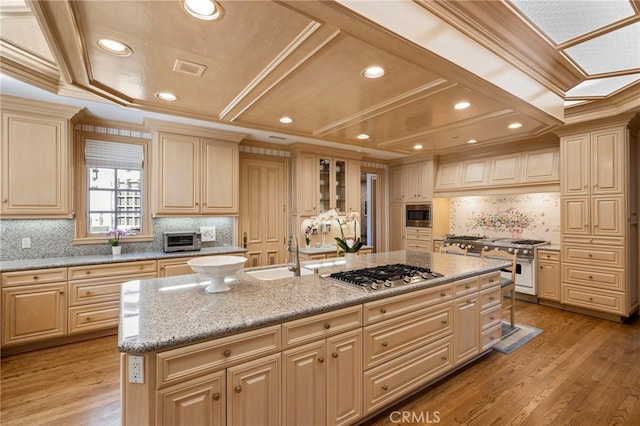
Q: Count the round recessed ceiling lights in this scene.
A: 10